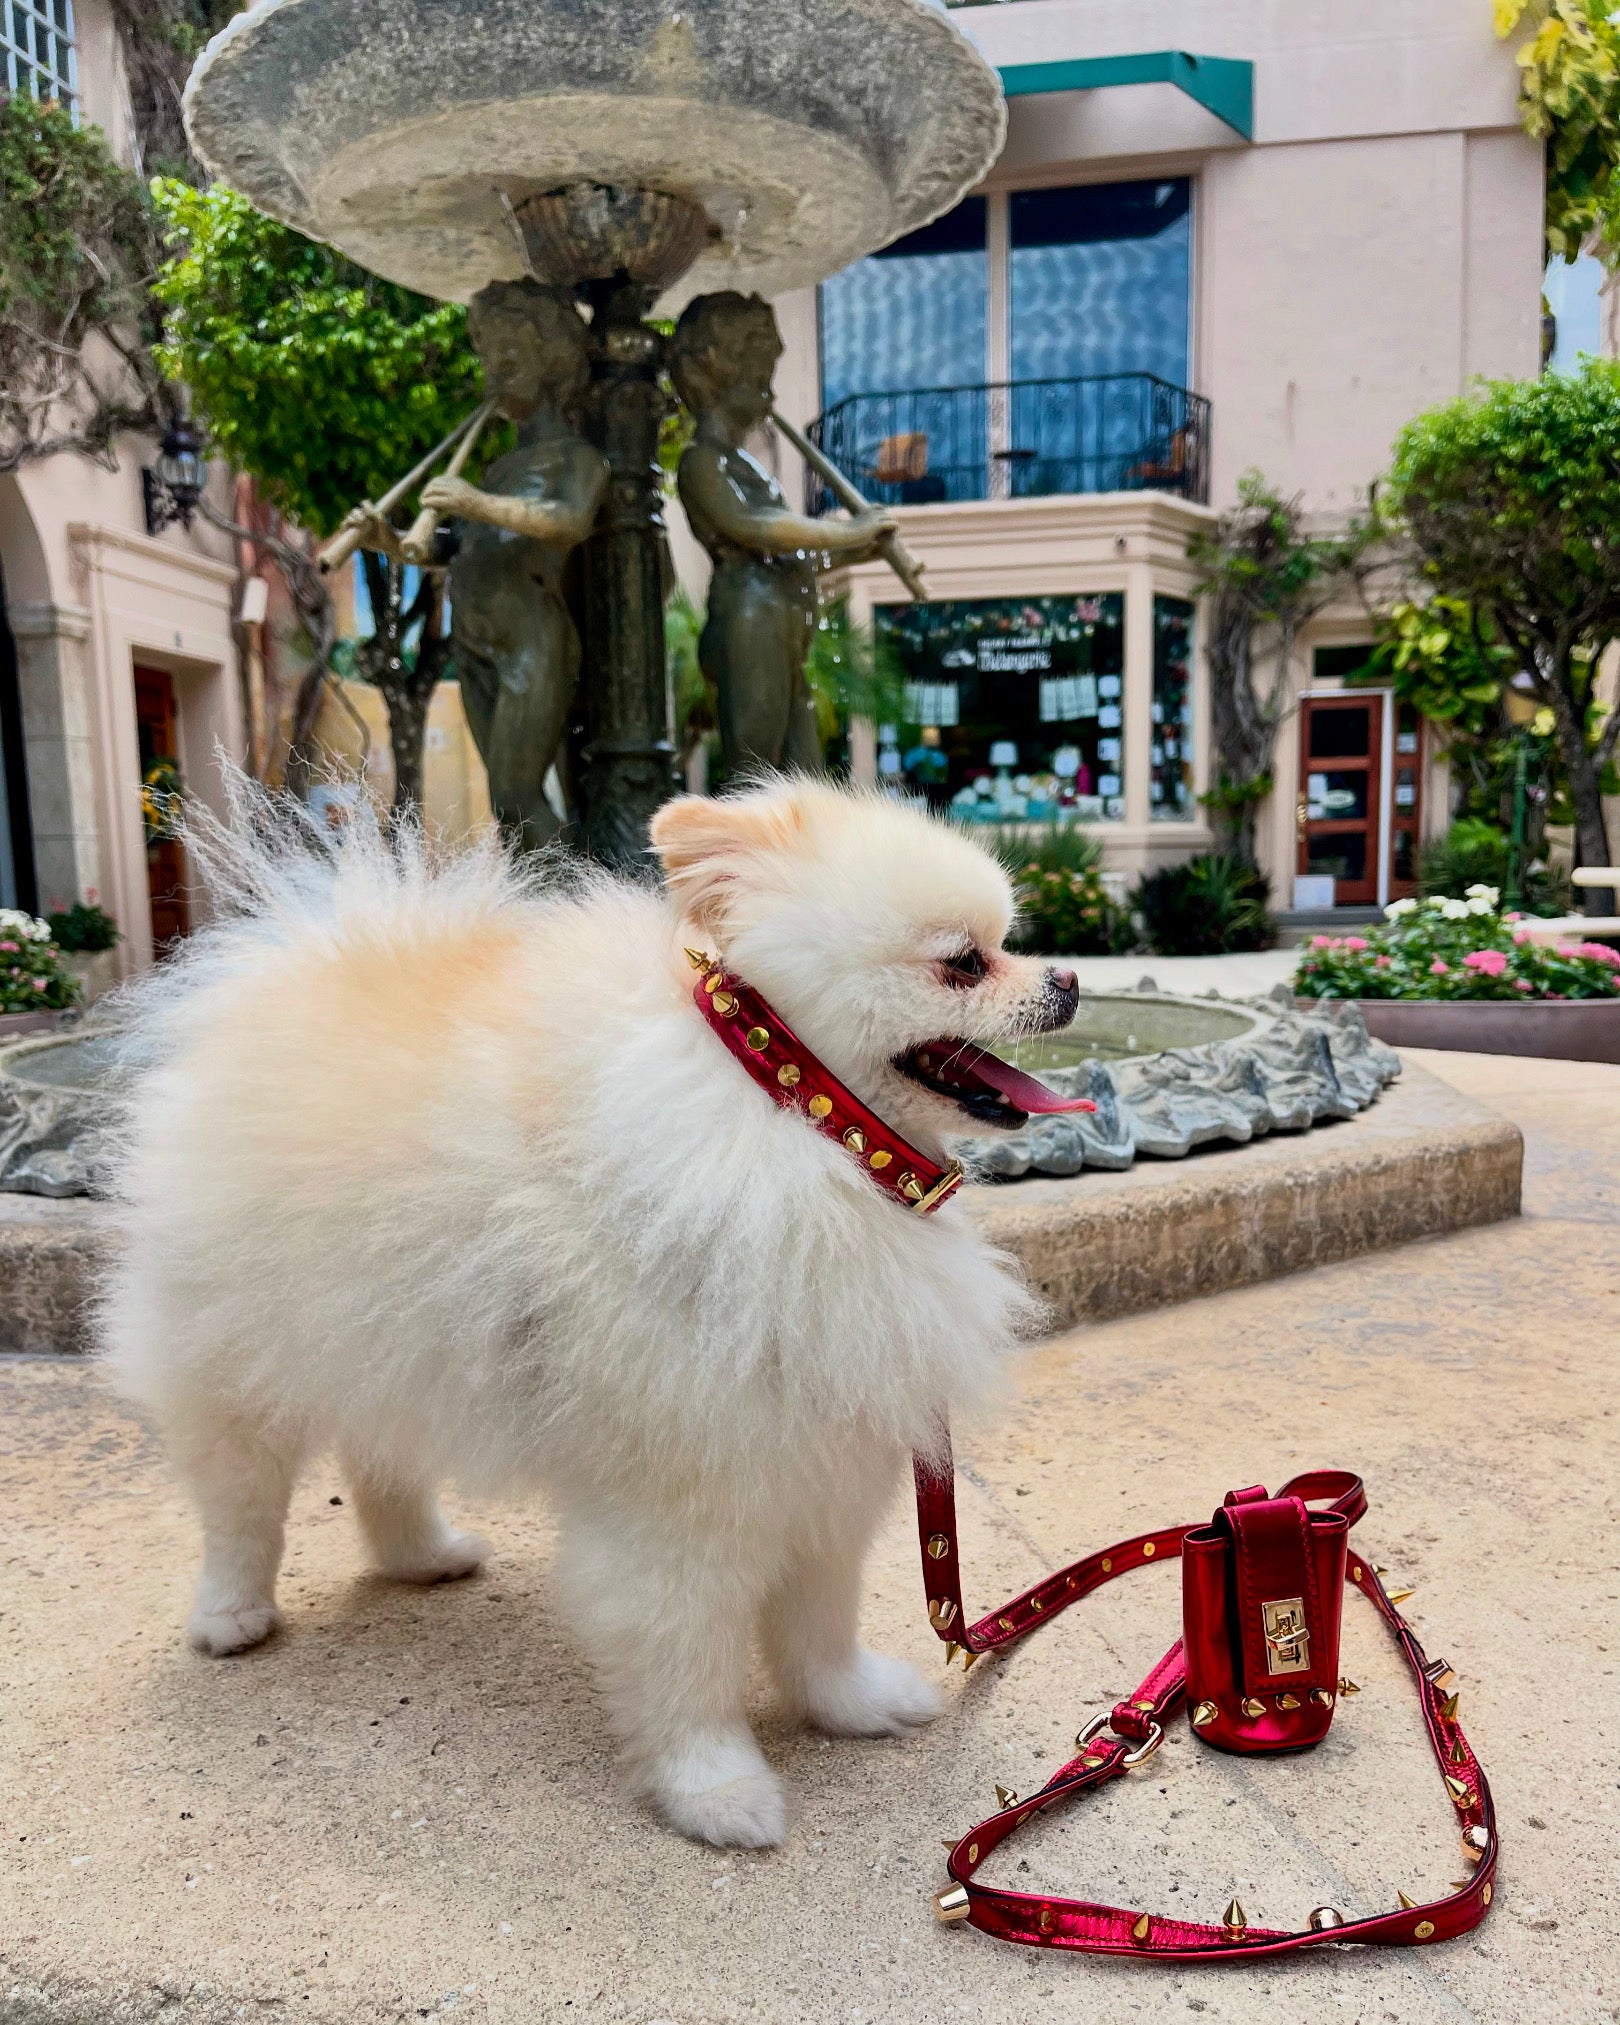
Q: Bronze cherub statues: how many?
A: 2